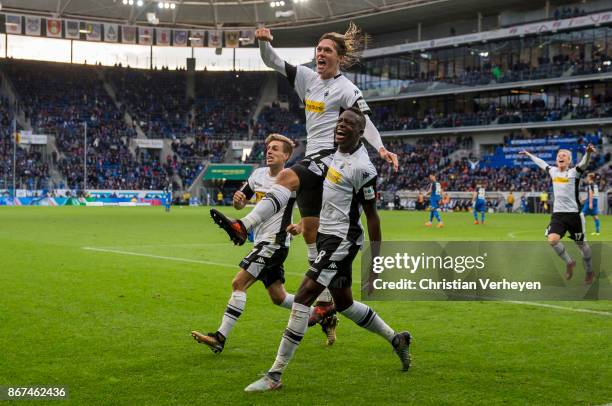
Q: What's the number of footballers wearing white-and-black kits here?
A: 4